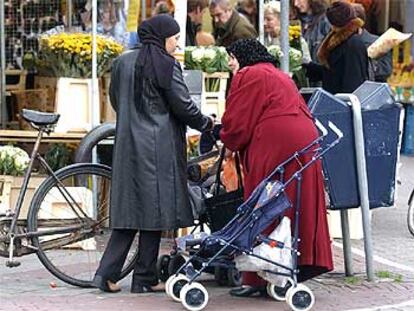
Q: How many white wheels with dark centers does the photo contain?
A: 4